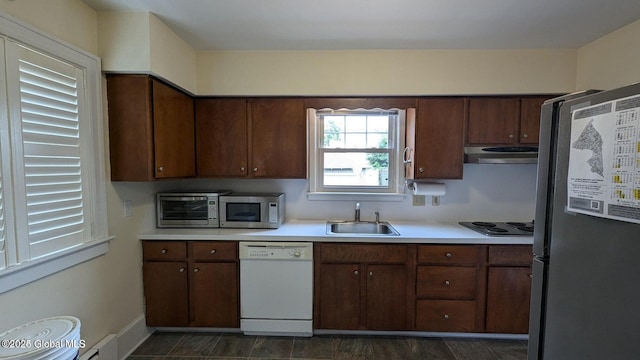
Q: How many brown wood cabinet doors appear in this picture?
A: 11